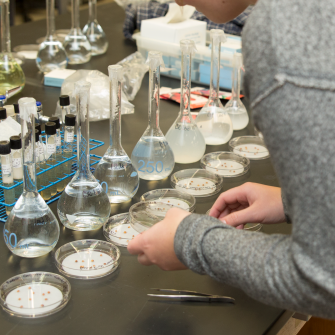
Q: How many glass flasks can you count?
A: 11